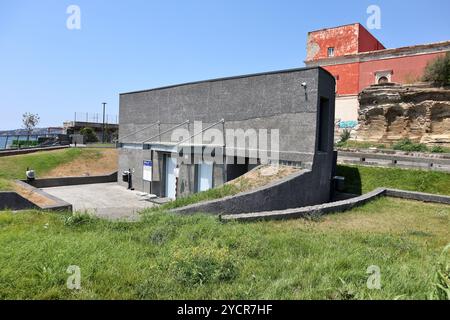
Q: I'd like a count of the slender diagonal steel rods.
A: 3